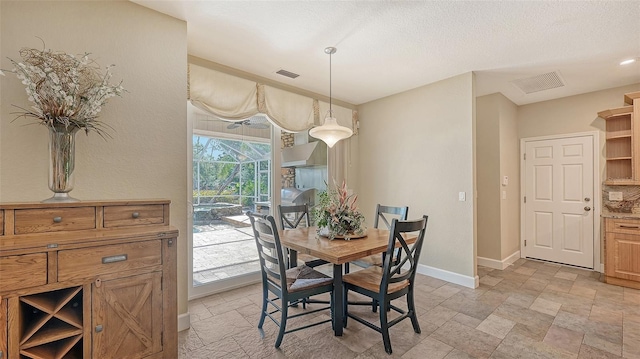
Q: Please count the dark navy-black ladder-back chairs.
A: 1